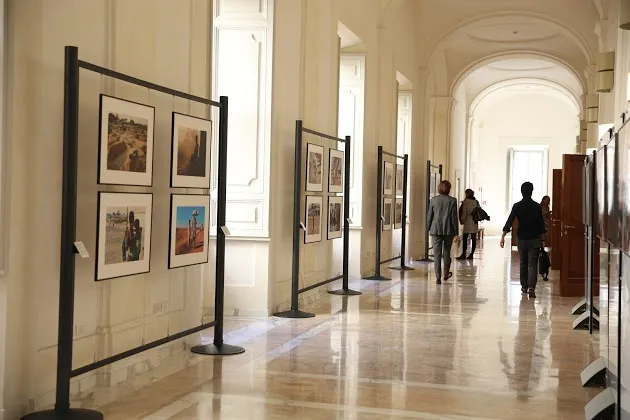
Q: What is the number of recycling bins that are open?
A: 0